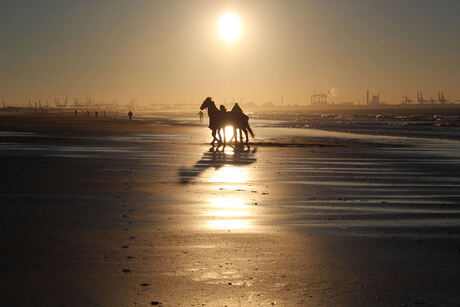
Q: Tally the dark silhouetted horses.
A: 2